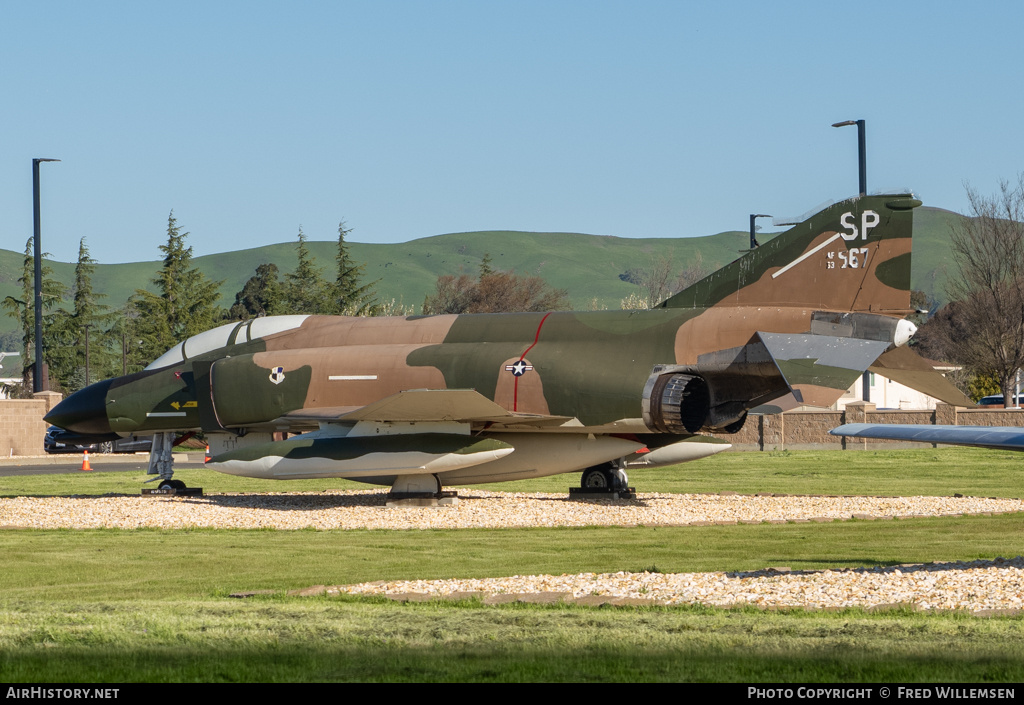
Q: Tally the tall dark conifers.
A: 5